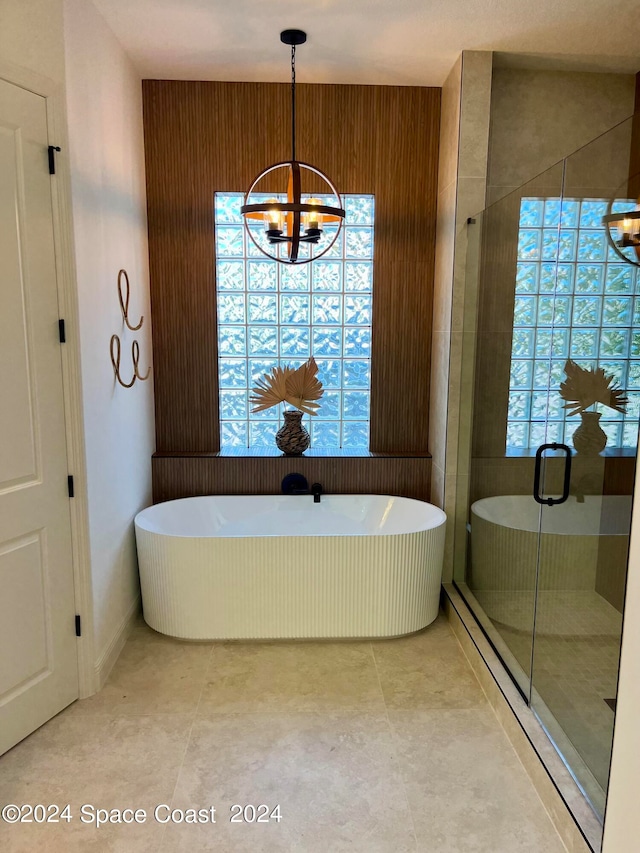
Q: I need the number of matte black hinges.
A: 4